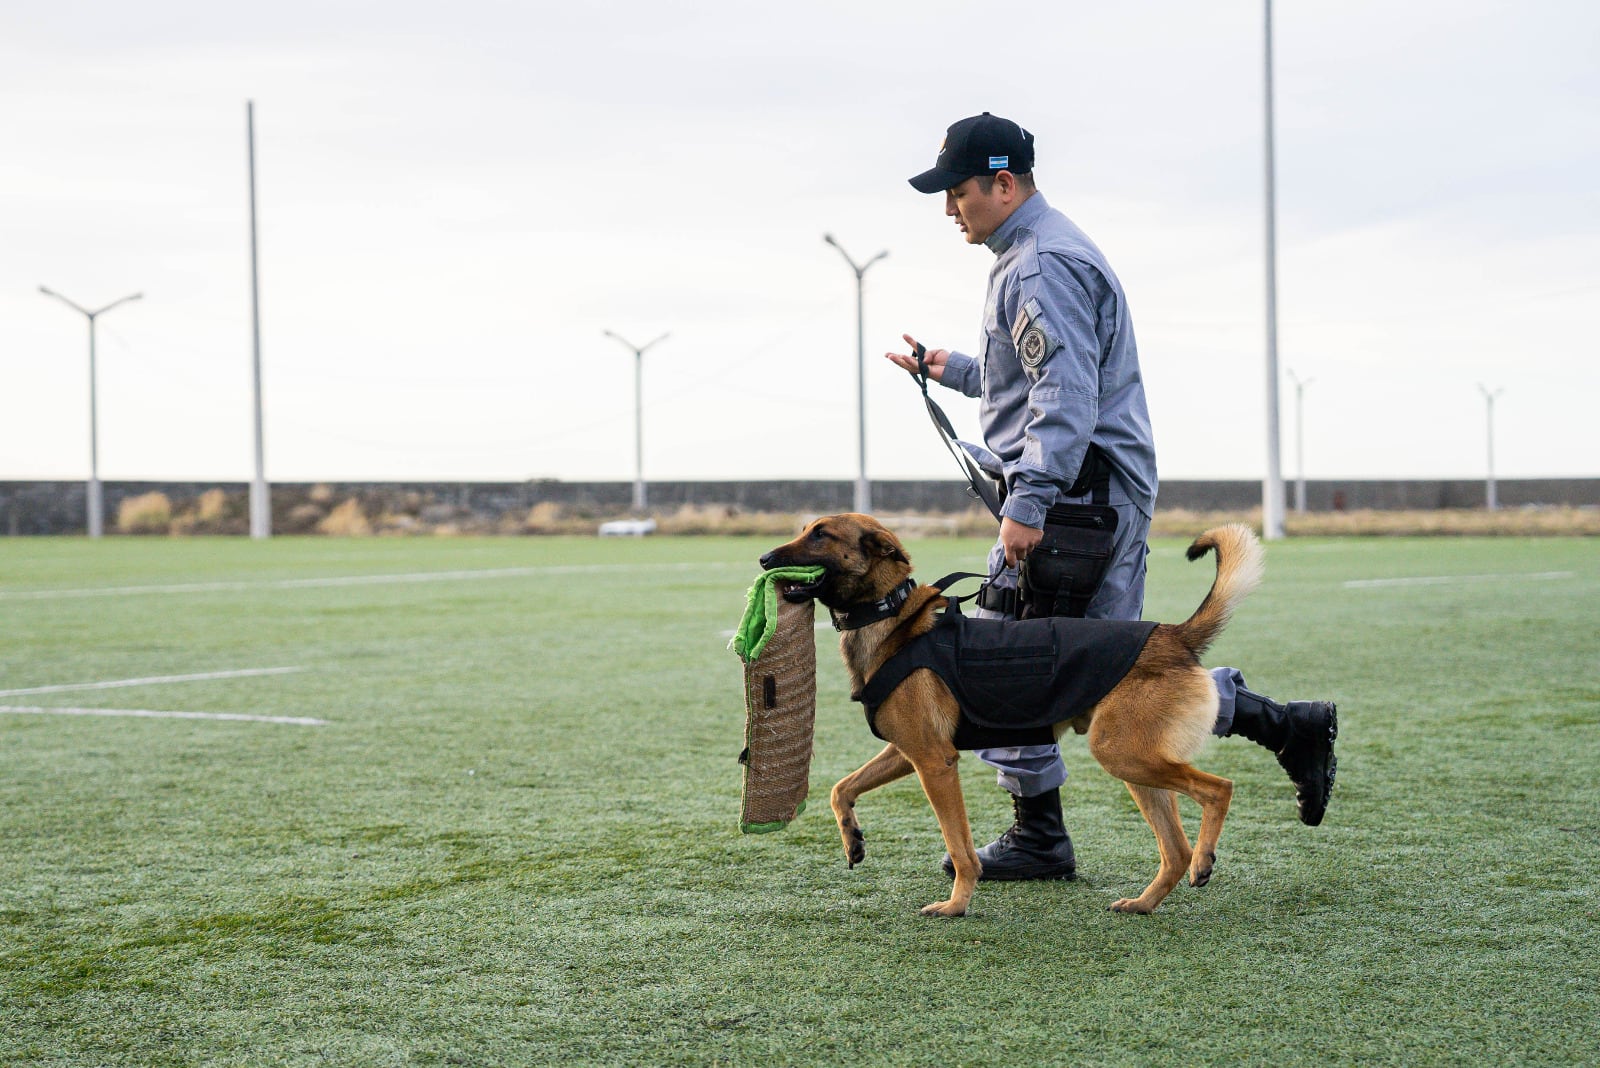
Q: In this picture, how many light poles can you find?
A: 5